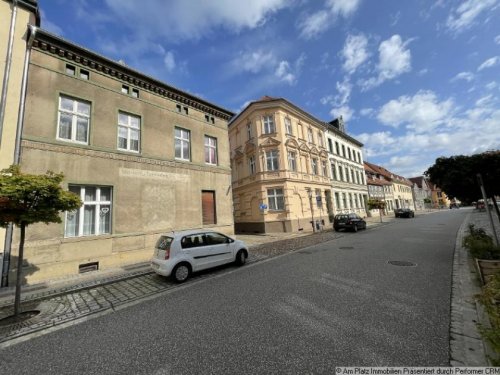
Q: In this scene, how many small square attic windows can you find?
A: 8